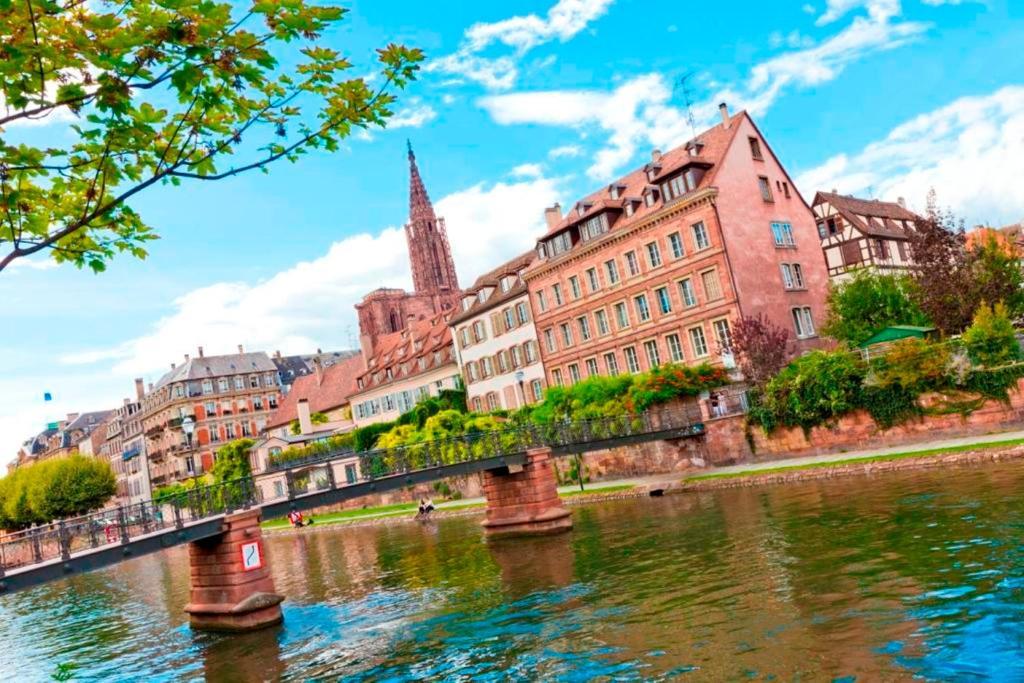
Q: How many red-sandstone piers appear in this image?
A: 2